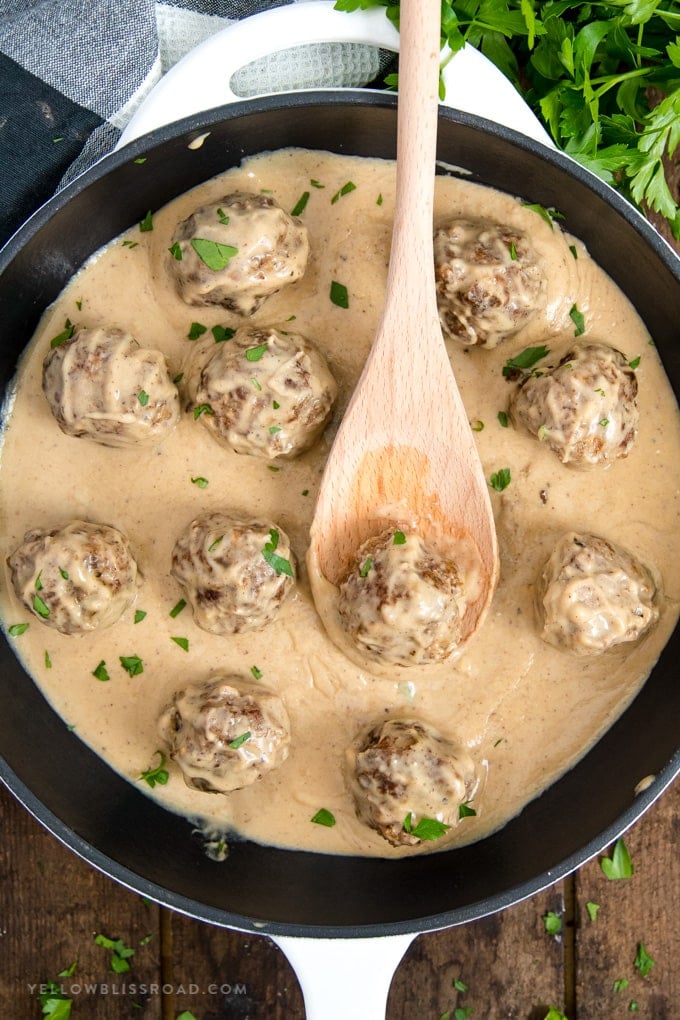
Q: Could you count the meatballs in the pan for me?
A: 11